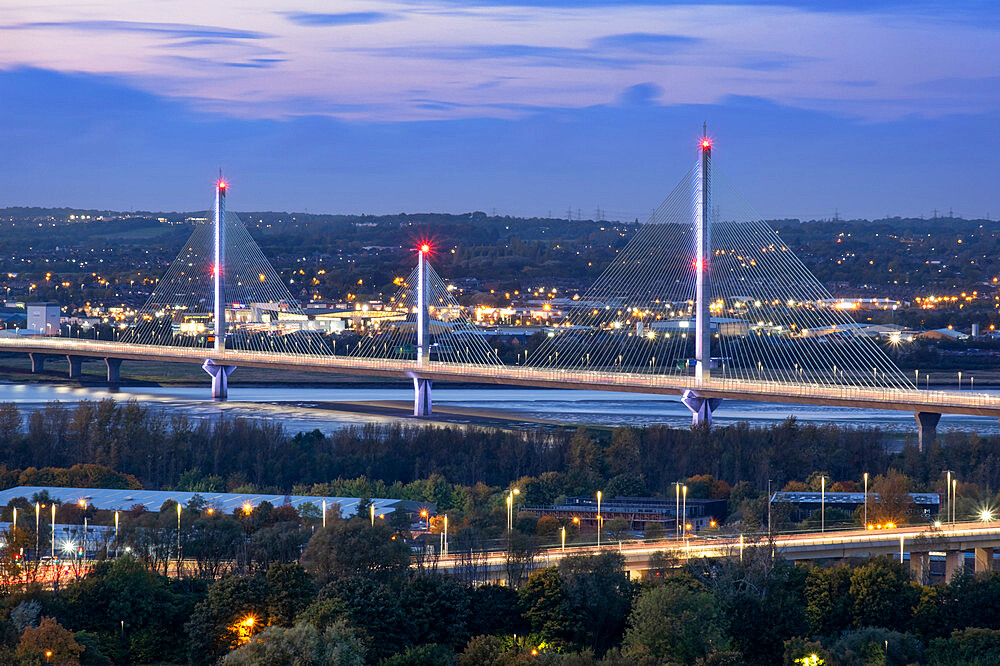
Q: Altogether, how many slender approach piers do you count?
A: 4